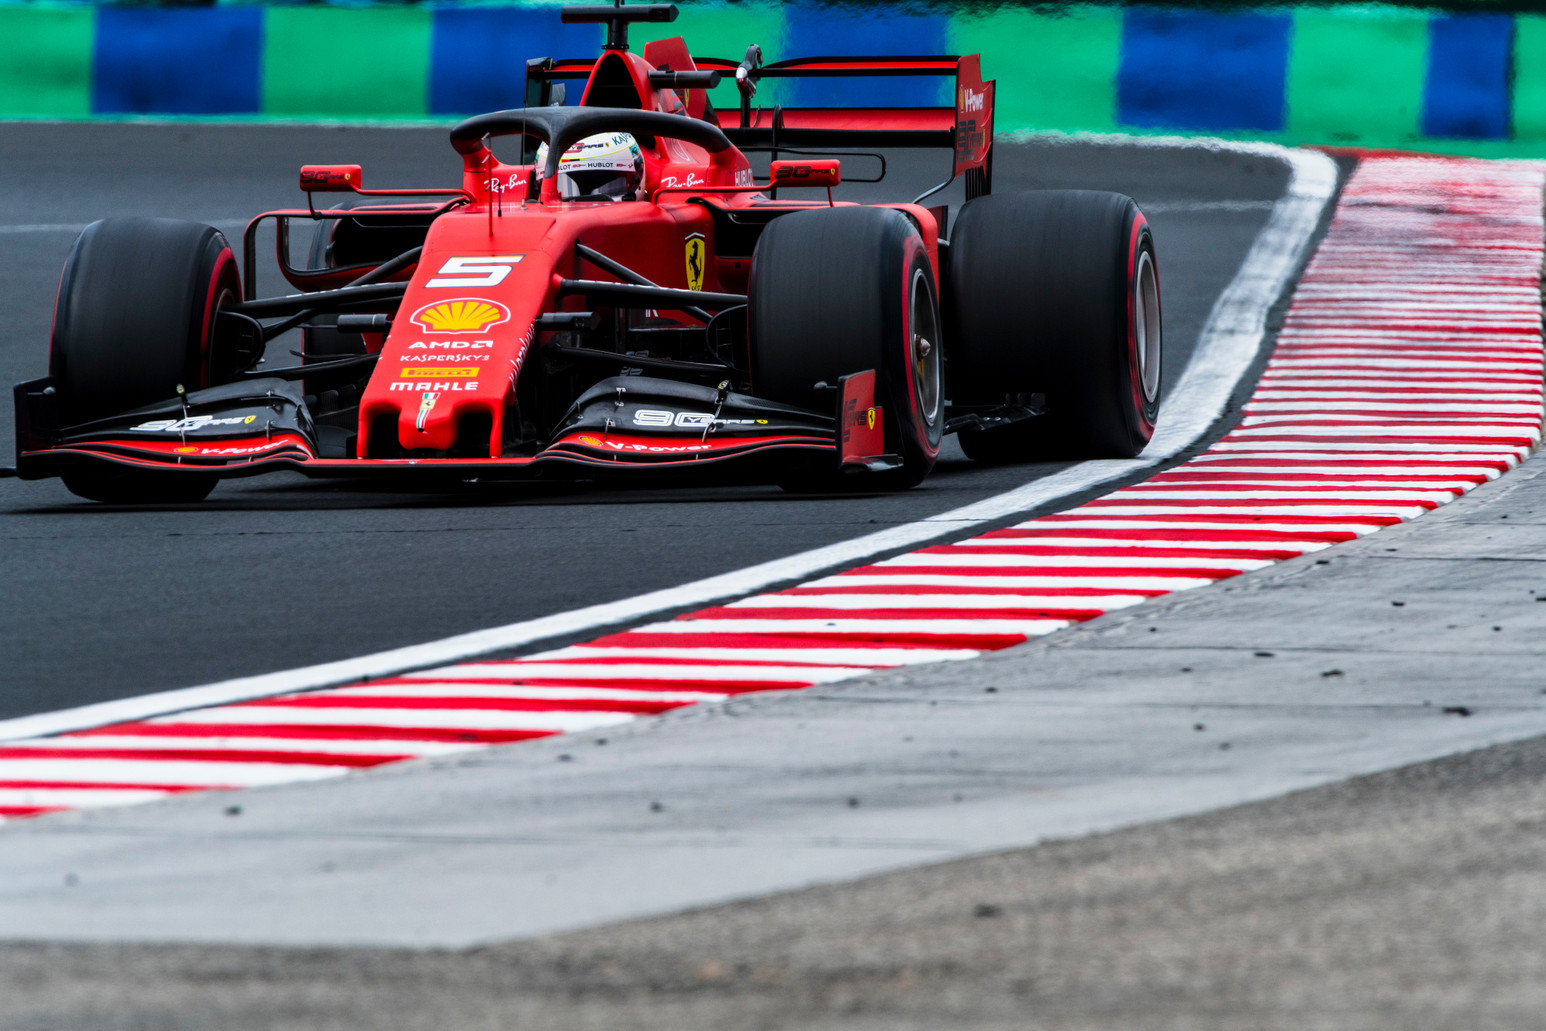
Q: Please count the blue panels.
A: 5